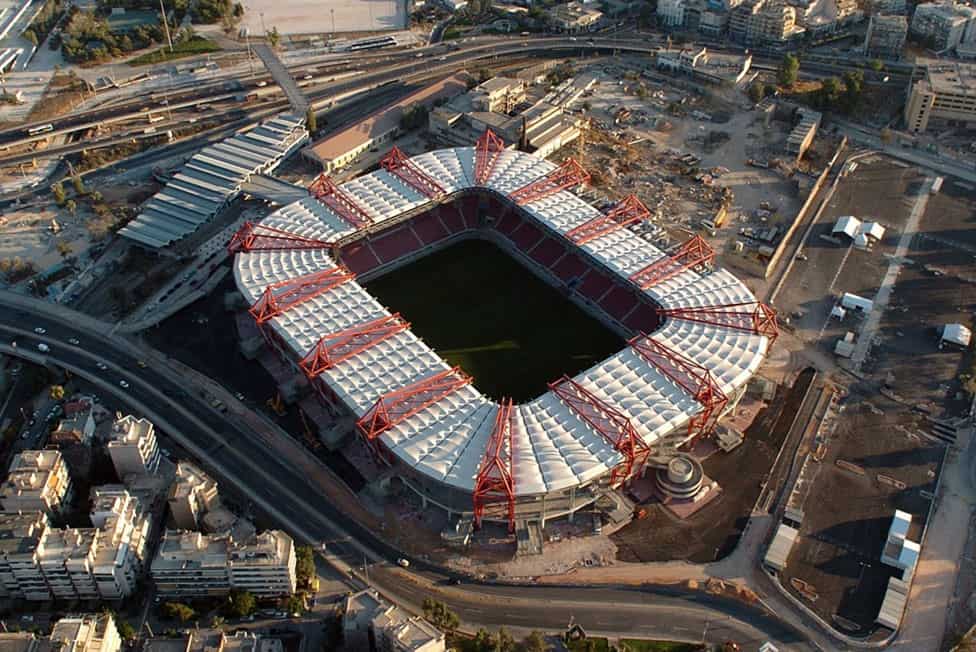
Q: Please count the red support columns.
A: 14